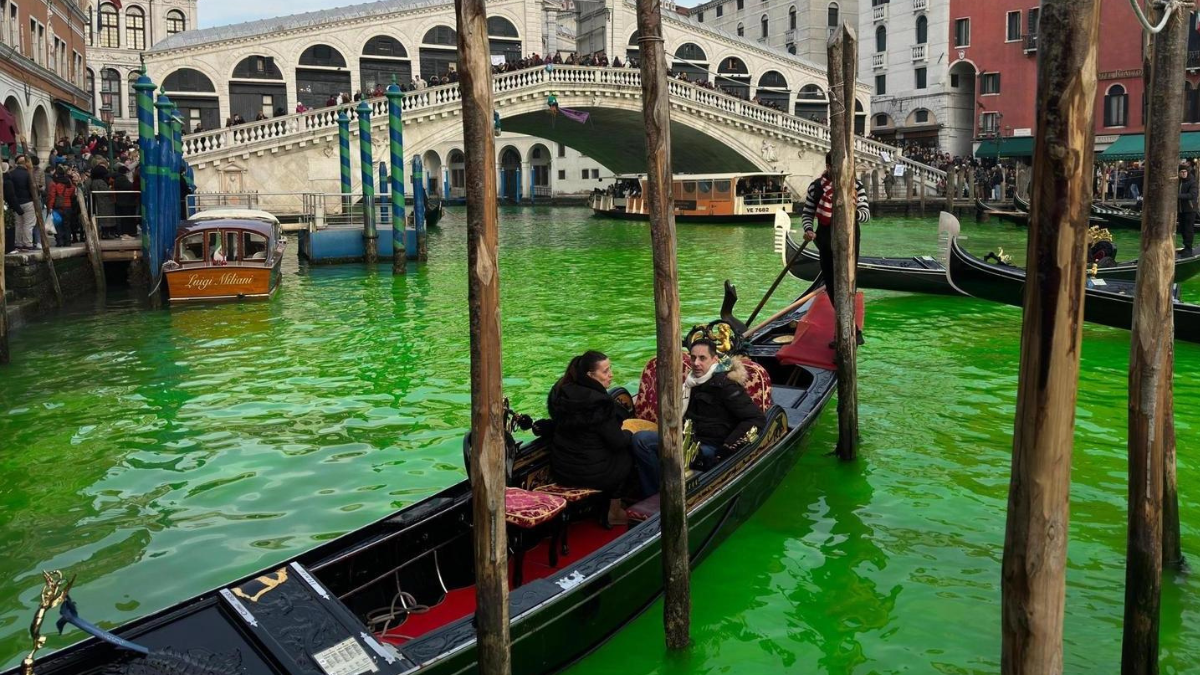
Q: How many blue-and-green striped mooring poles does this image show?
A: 6